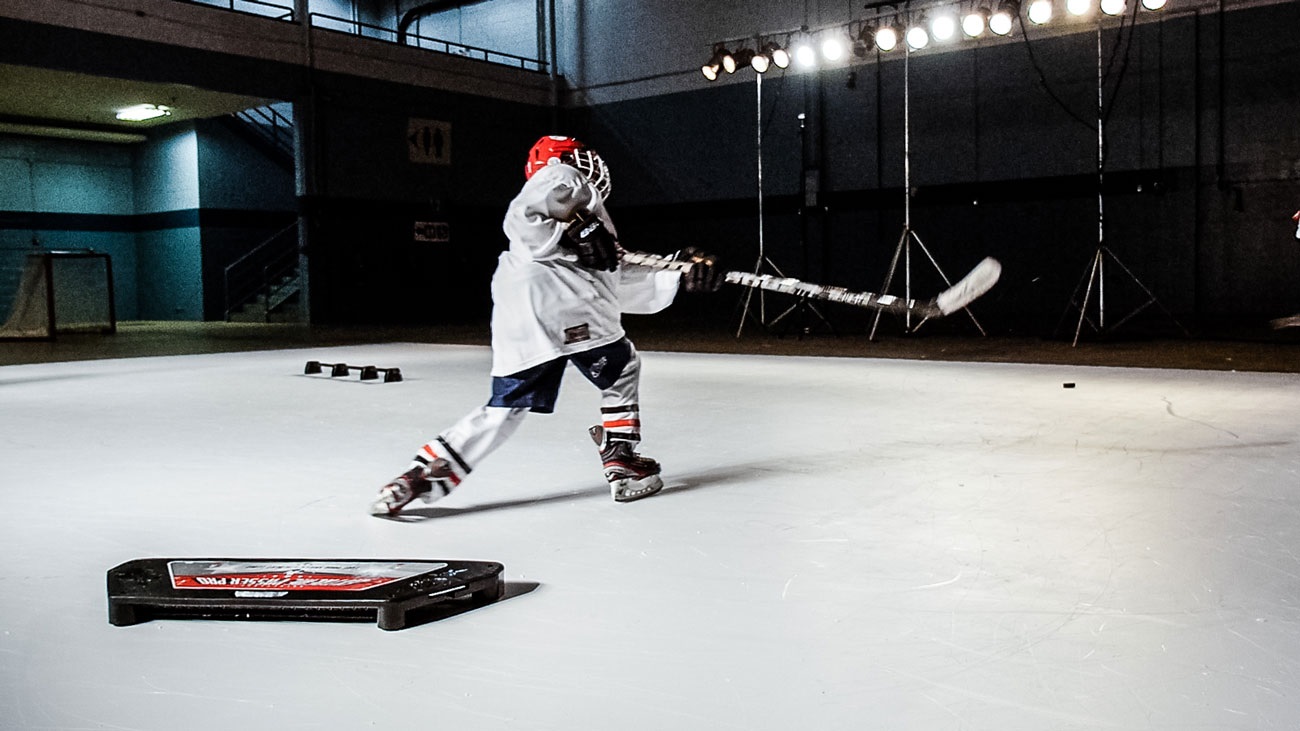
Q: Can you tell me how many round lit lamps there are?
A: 15